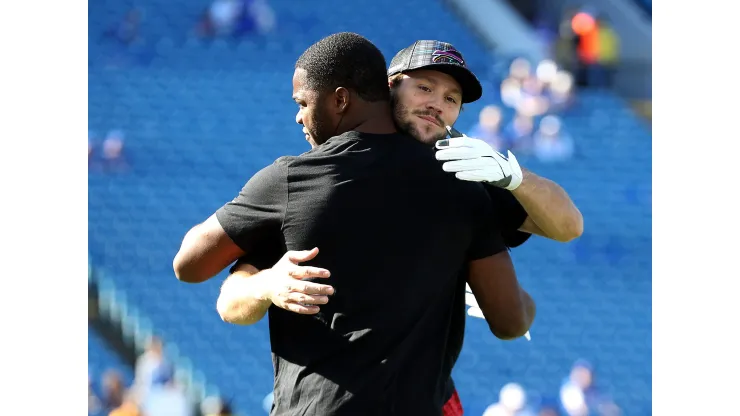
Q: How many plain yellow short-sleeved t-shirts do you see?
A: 0